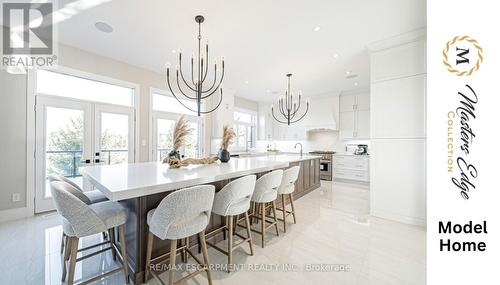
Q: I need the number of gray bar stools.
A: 6